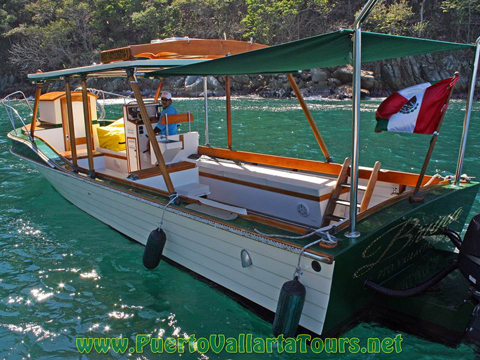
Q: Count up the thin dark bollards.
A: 2